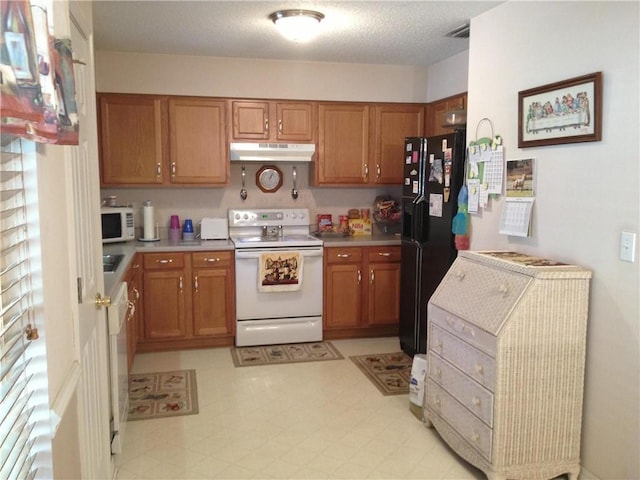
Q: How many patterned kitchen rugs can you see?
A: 3